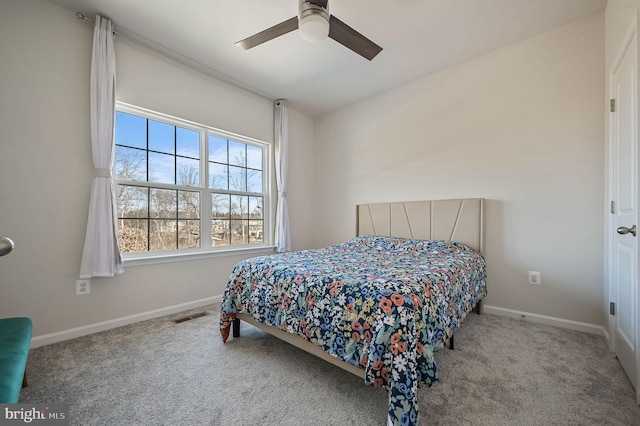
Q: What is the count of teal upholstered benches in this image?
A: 1